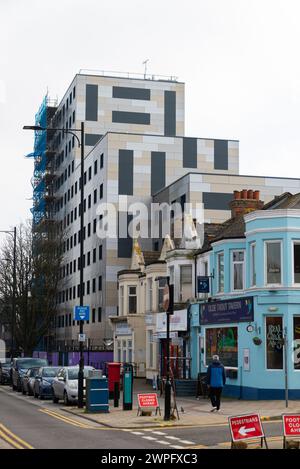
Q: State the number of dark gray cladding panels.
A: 11